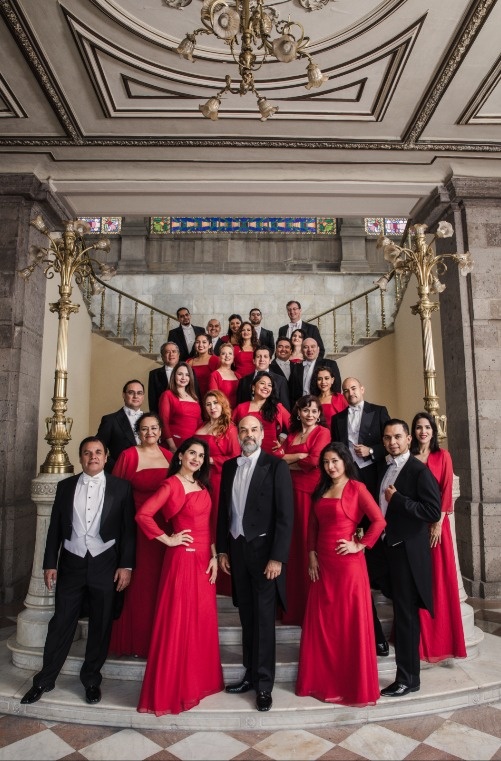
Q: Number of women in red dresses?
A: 14